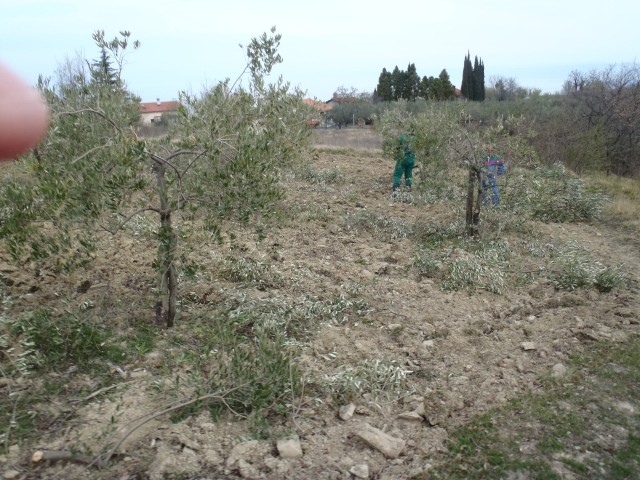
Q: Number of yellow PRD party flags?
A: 0